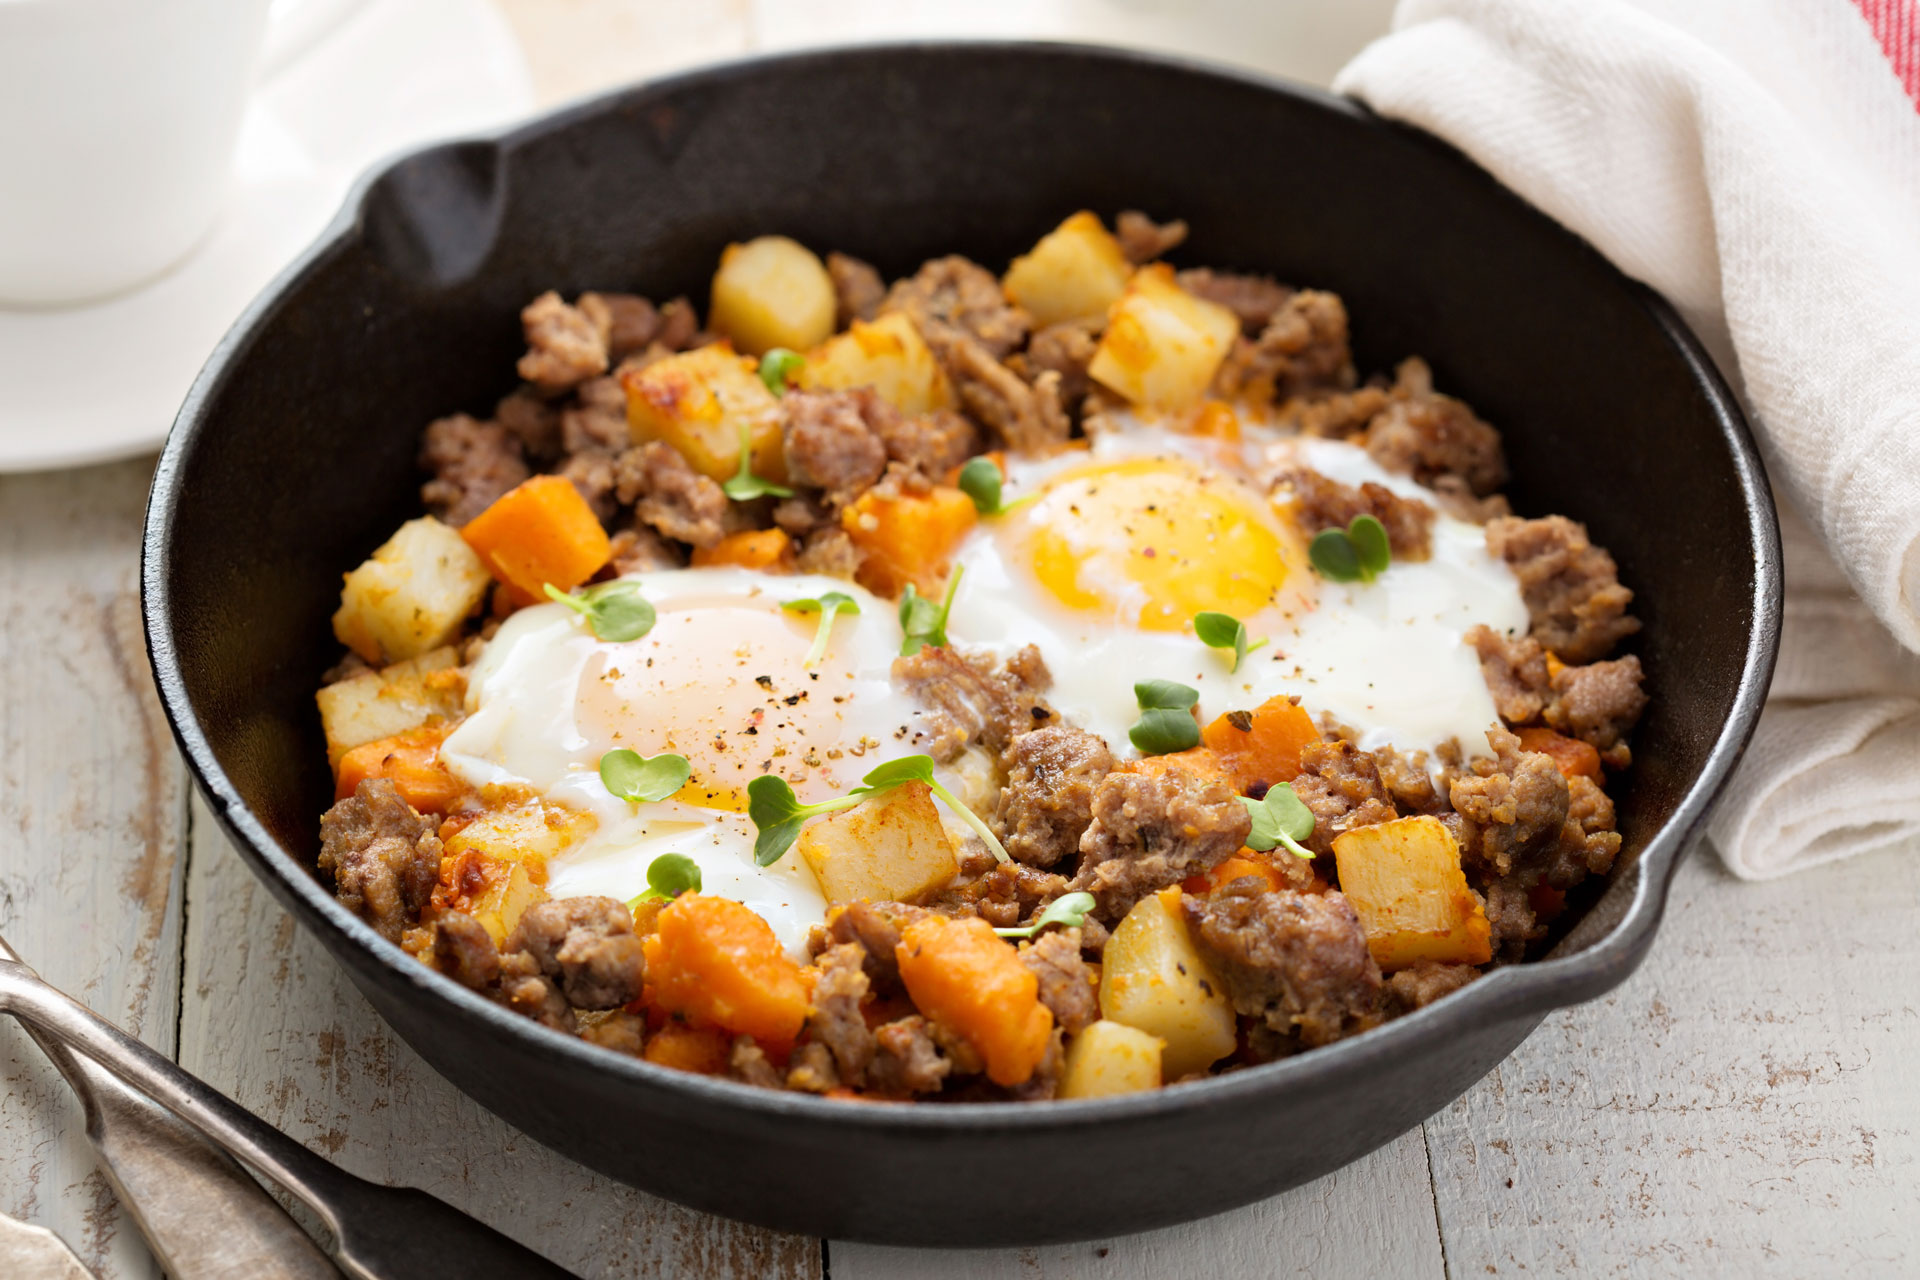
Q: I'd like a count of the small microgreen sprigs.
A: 15